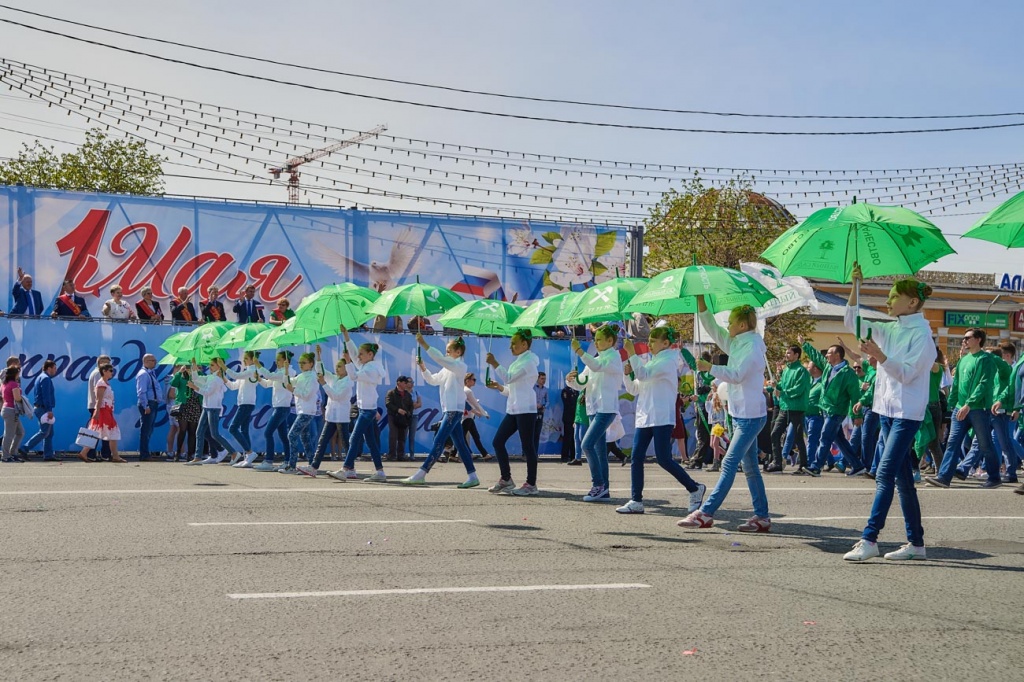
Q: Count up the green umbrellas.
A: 14